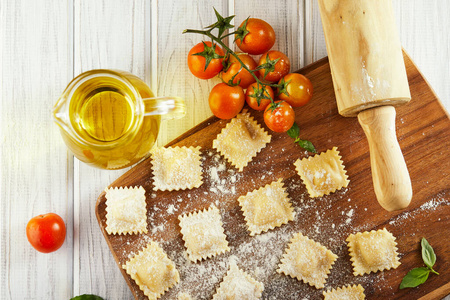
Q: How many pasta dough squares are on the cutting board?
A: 11